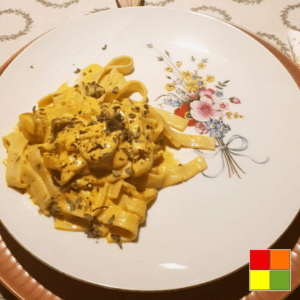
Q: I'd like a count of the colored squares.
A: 4